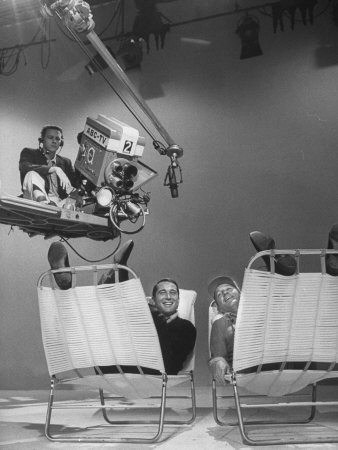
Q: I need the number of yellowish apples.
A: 0